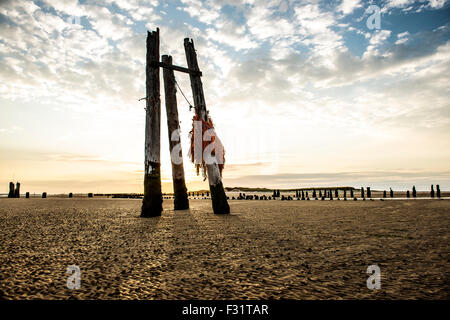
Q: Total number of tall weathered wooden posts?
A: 3